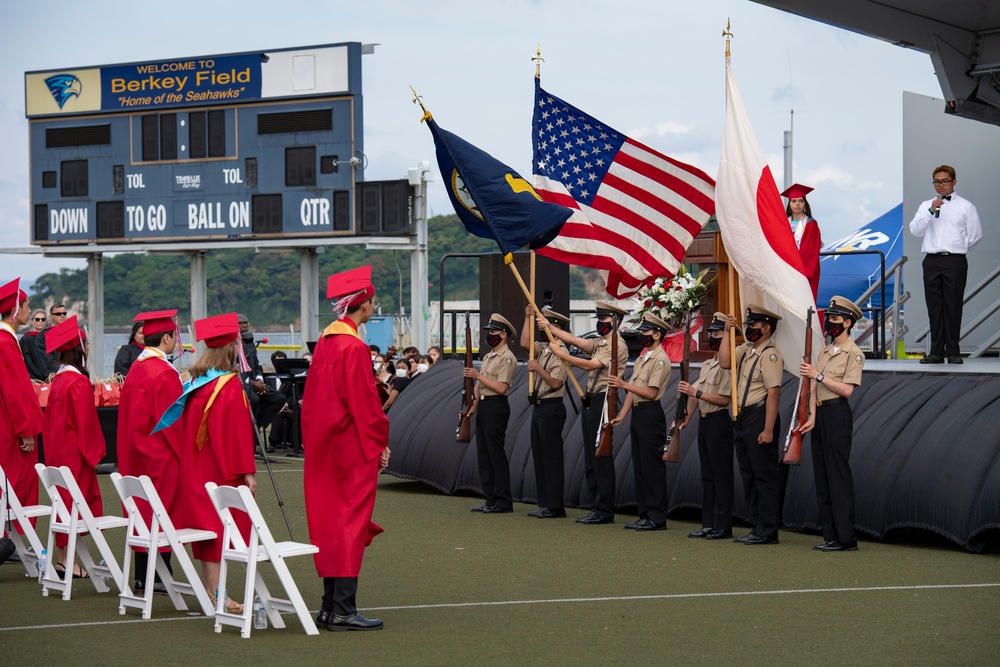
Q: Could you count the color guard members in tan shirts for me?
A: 7